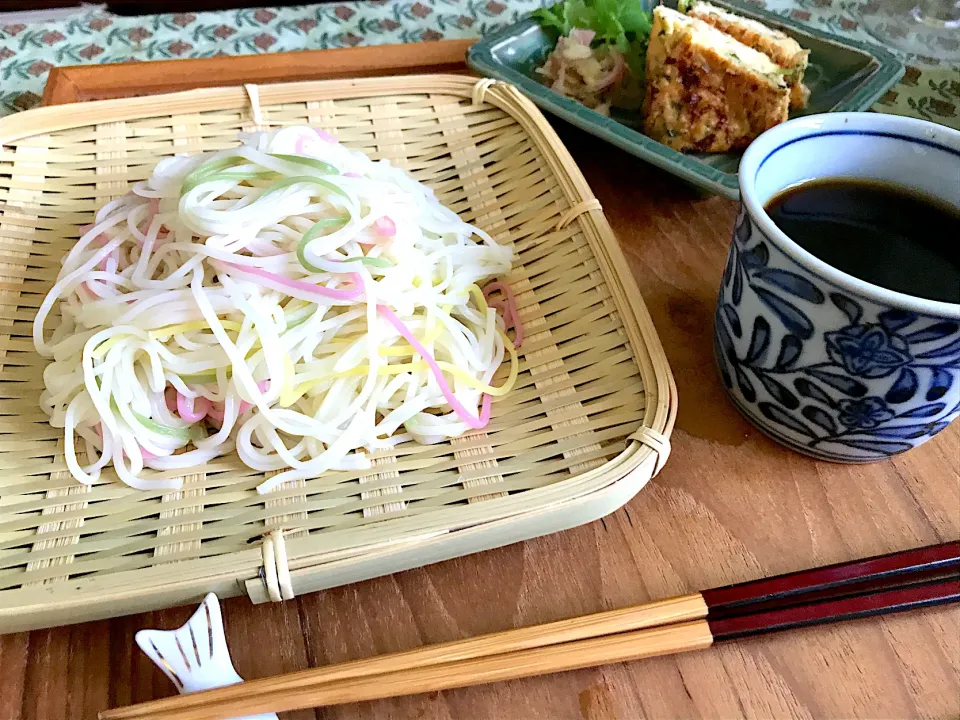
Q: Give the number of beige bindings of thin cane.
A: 5